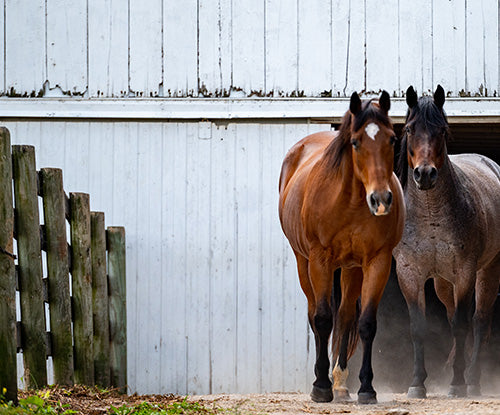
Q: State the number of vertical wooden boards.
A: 6